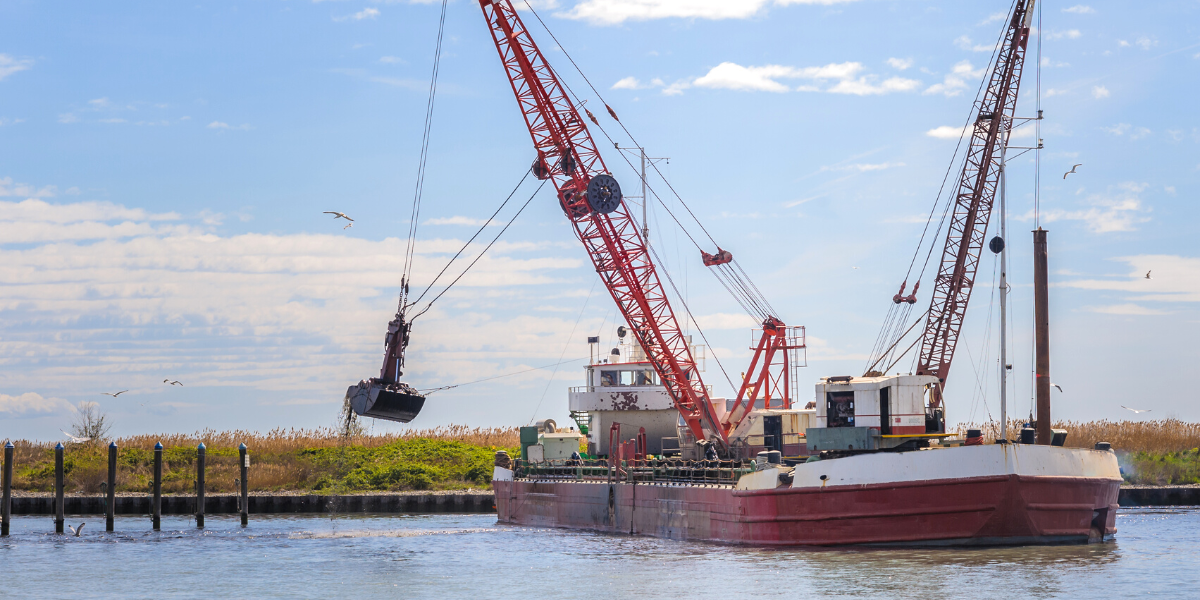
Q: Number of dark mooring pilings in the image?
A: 6